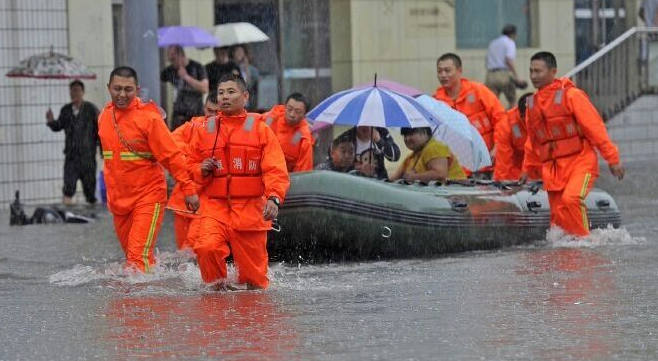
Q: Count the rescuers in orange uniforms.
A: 7